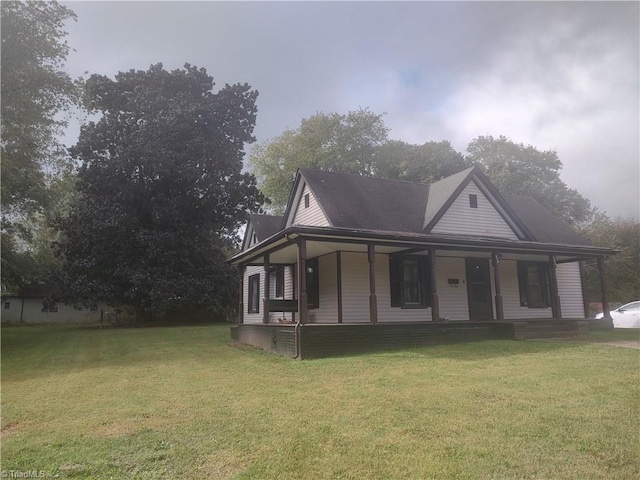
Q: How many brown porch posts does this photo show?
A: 8